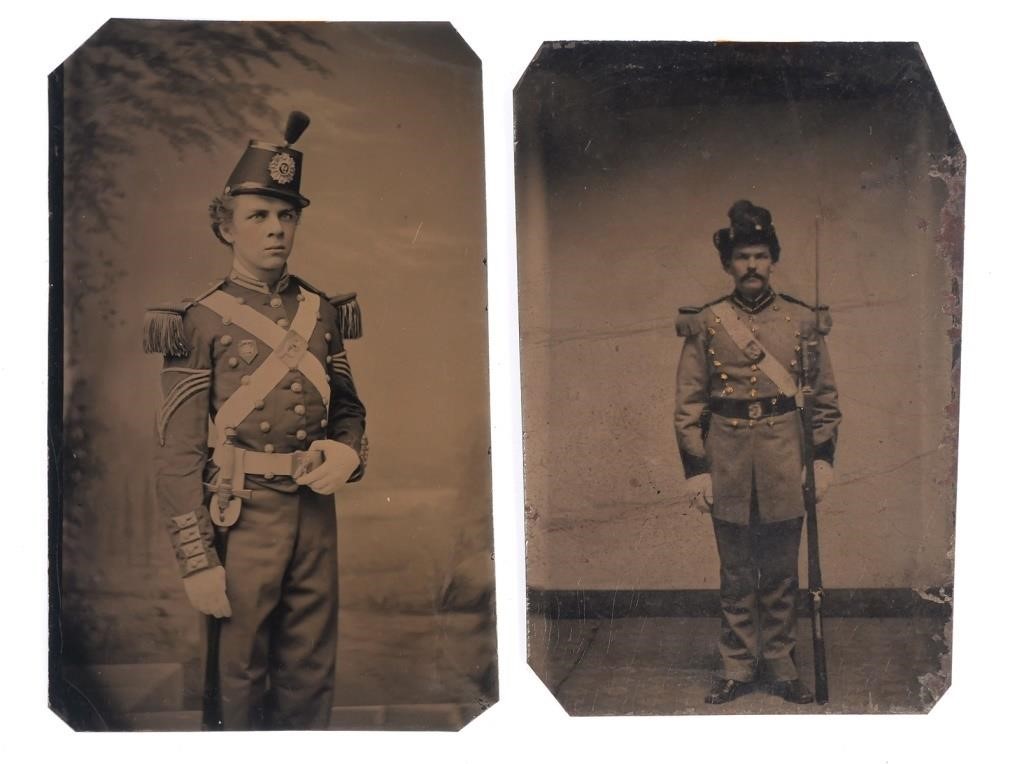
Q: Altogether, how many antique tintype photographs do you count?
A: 2